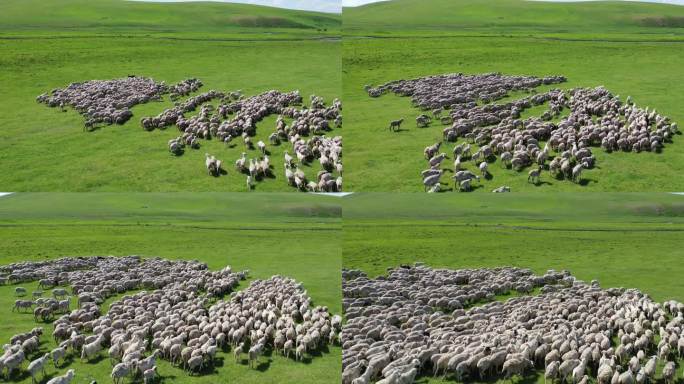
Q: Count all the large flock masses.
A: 4